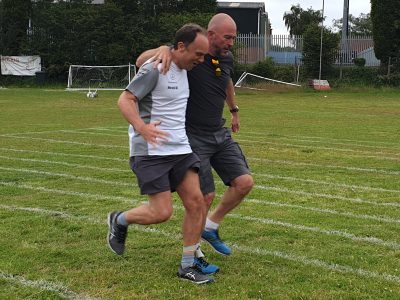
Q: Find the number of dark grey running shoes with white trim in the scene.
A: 2